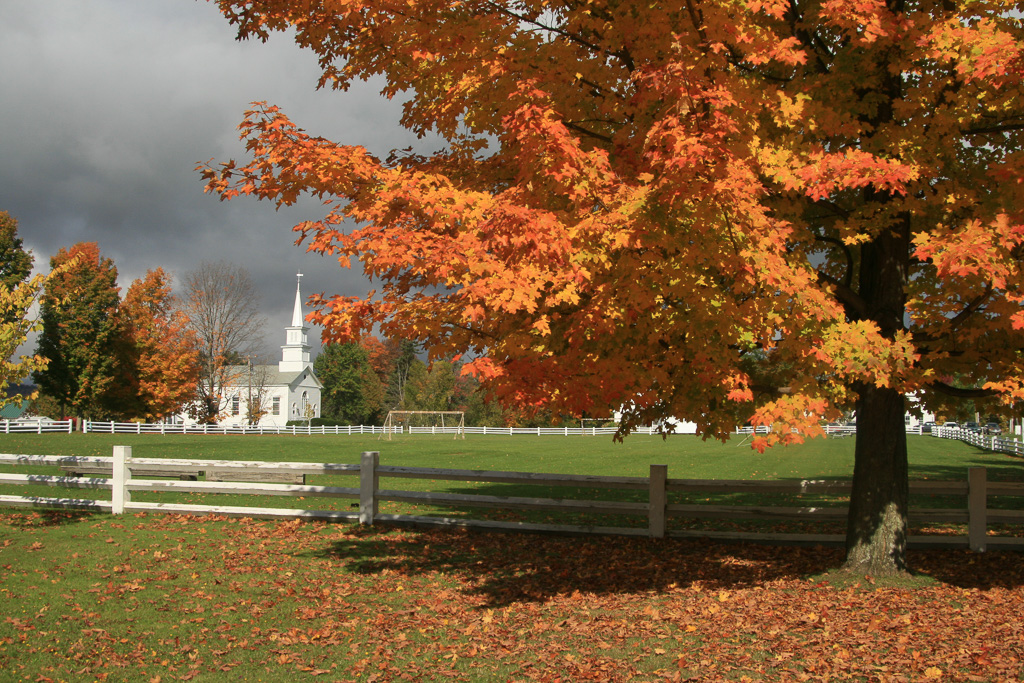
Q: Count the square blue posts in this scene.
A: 0